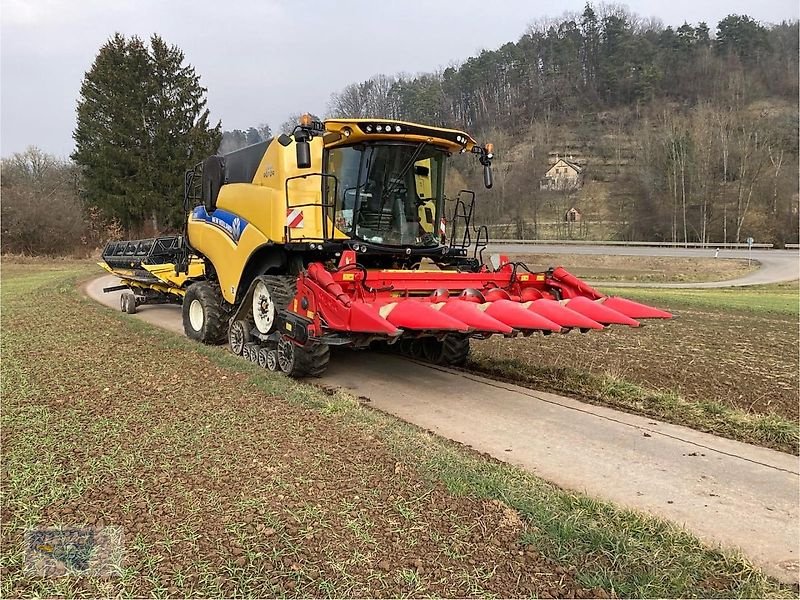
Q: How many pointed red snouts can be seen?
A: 7